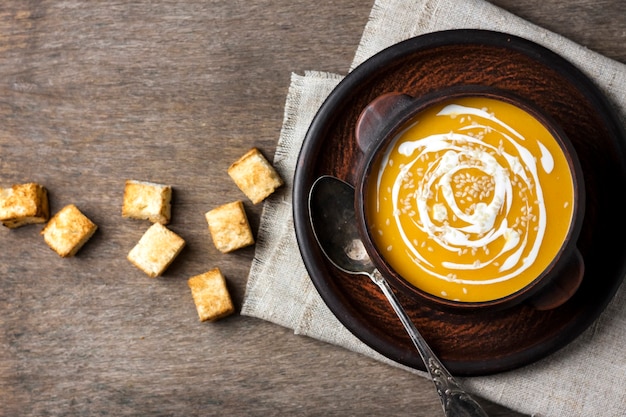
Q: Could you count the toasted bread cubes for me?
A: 7